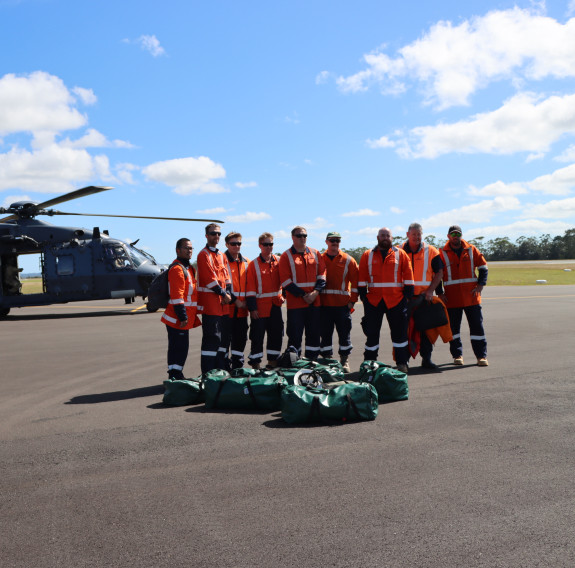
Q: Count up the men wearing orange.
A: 9